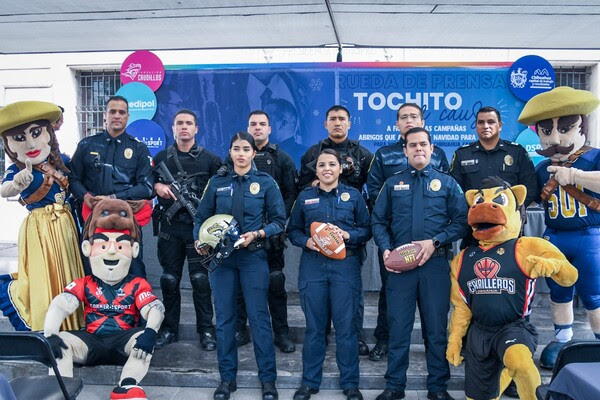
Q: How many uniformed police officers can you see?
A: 9